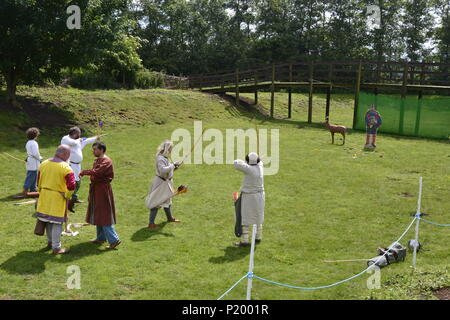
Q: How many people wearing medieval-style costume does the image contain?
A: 6